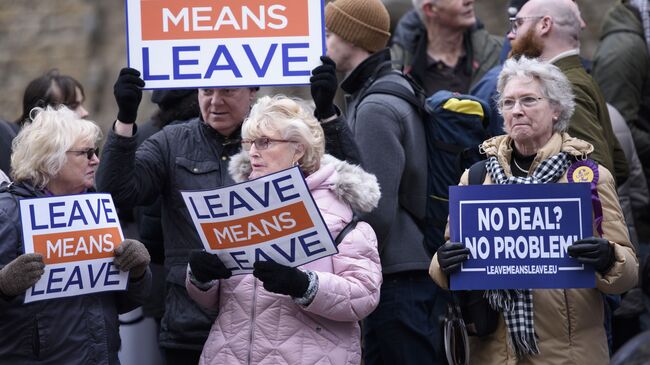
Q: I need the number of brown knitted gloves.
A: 2